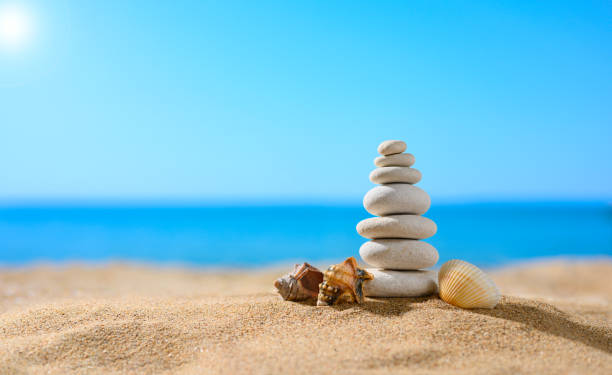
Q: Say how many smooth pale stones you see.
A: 7